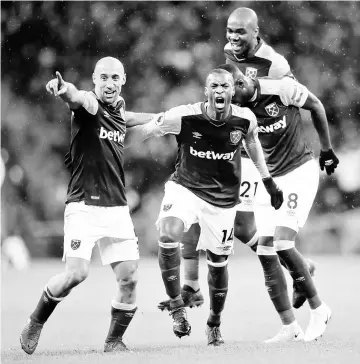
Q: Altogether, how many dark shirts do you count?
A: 4